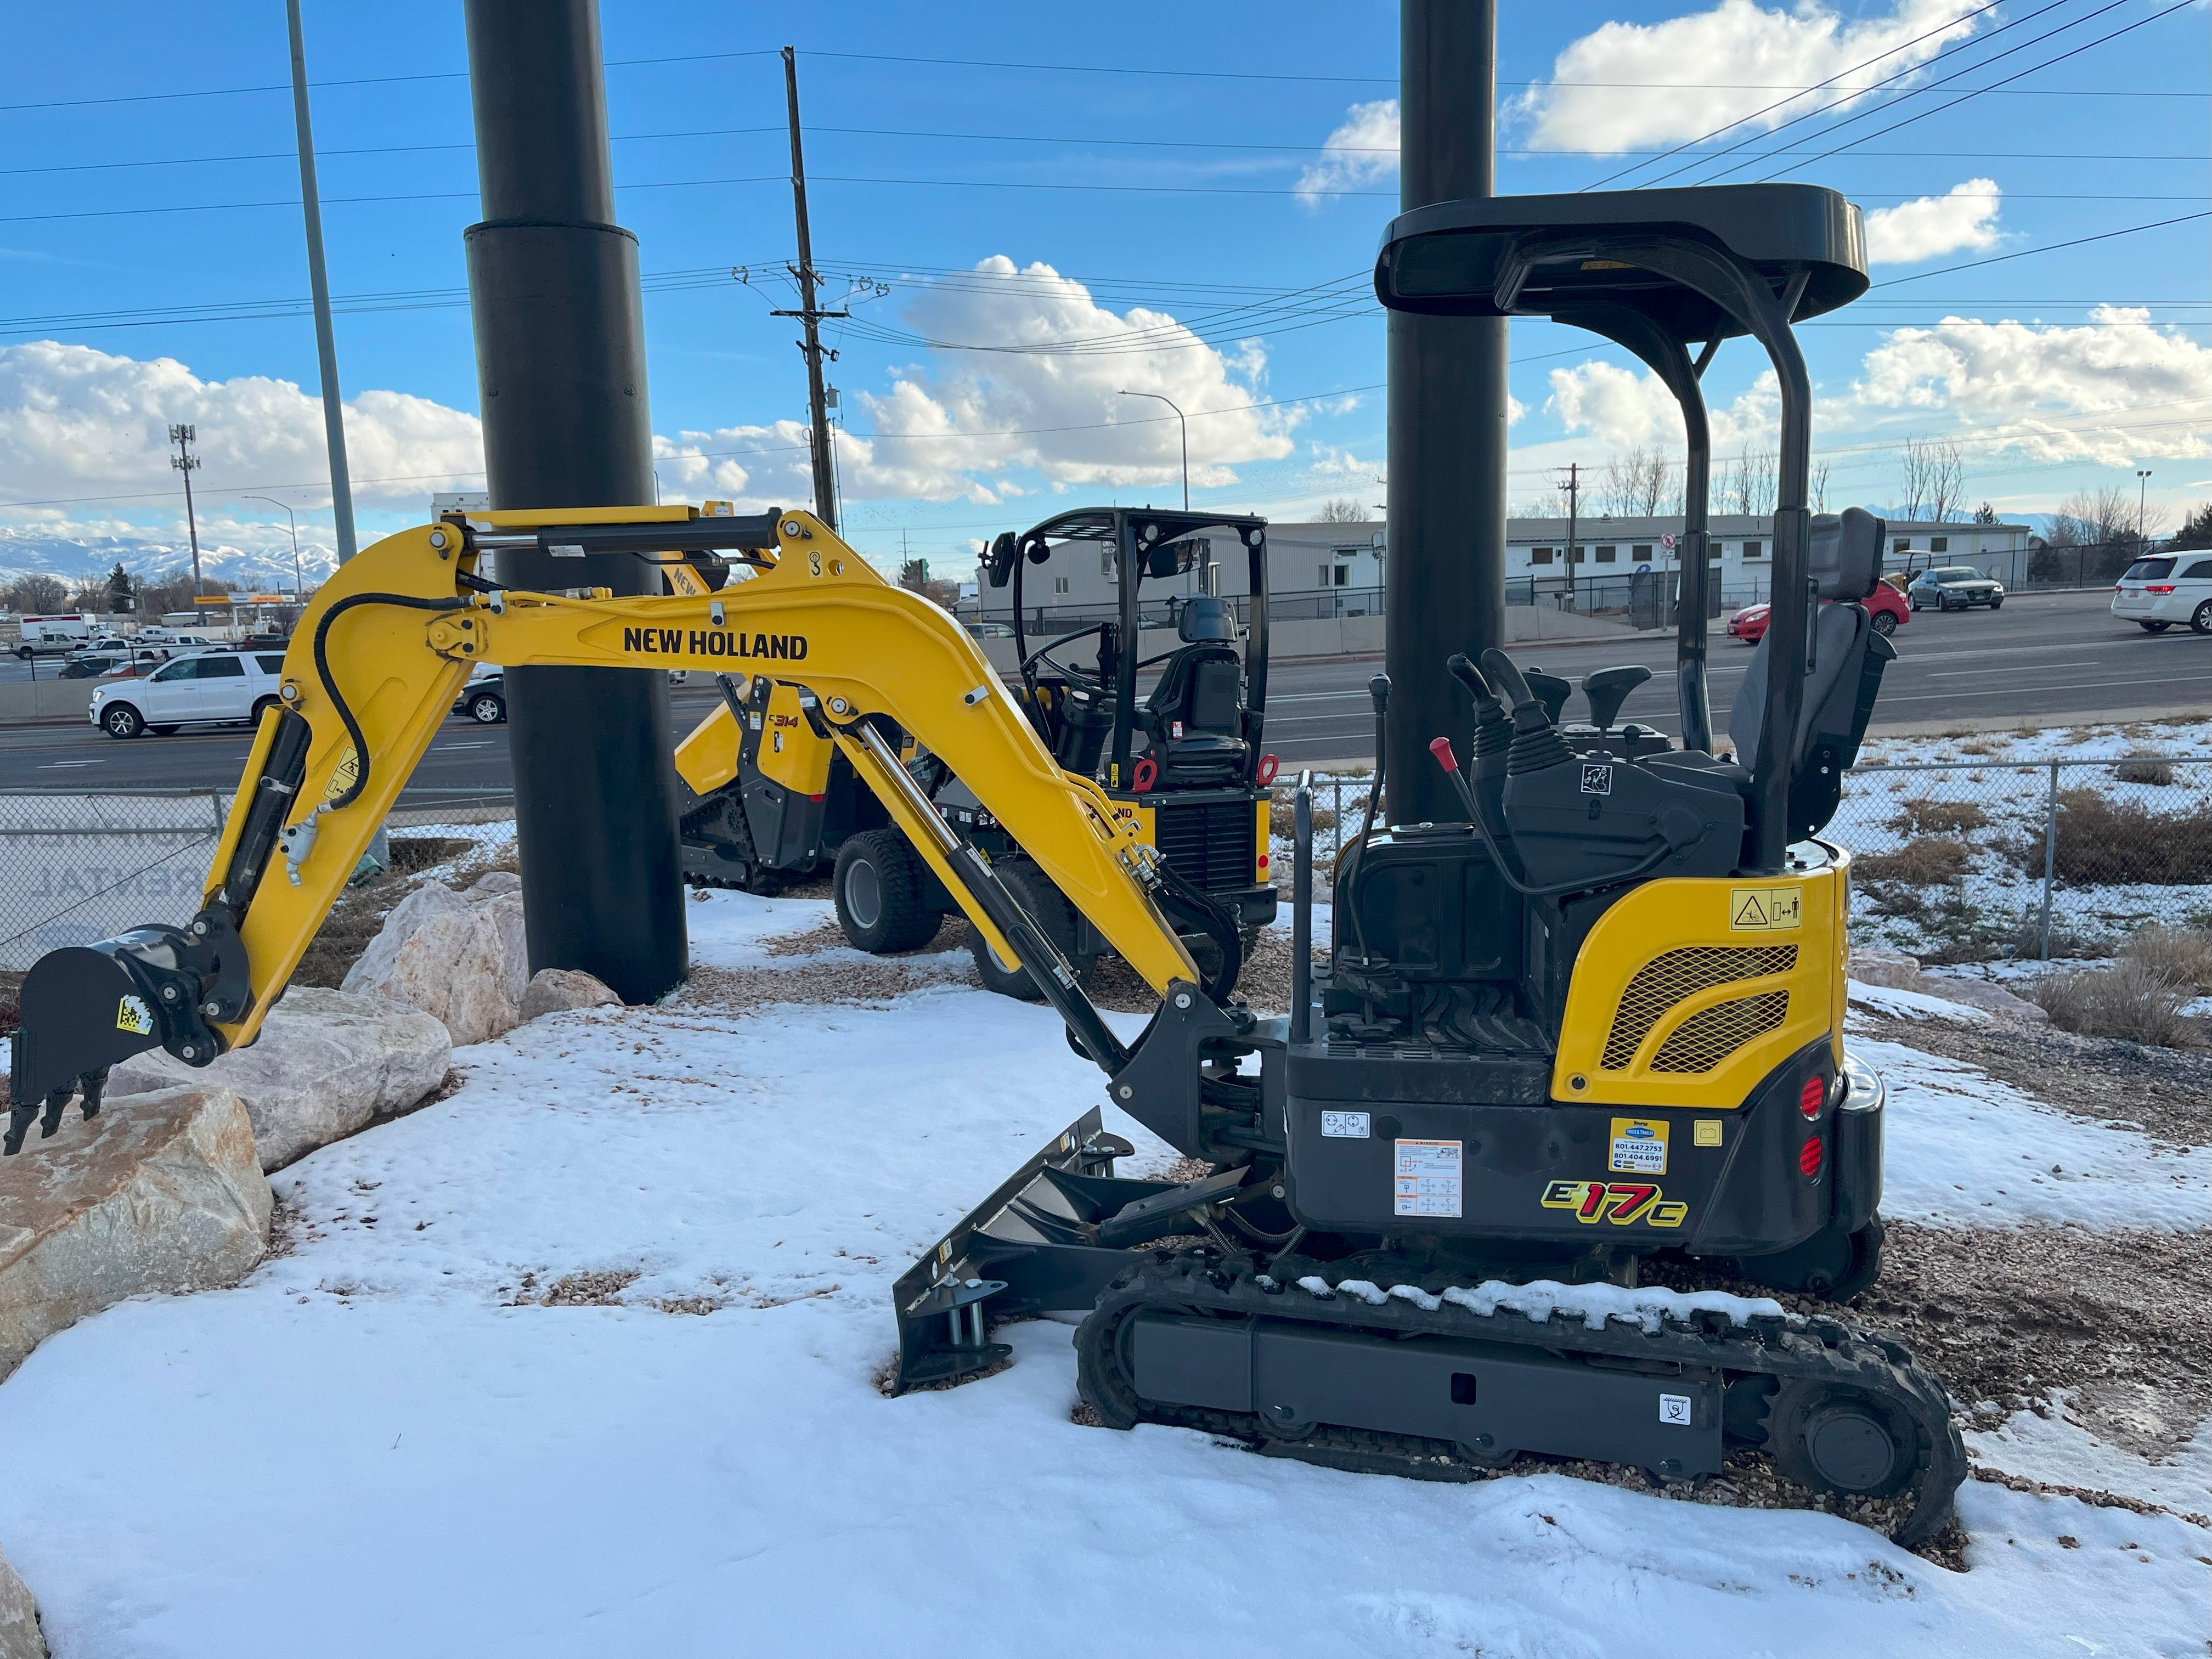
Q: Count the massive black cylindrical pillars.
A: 2